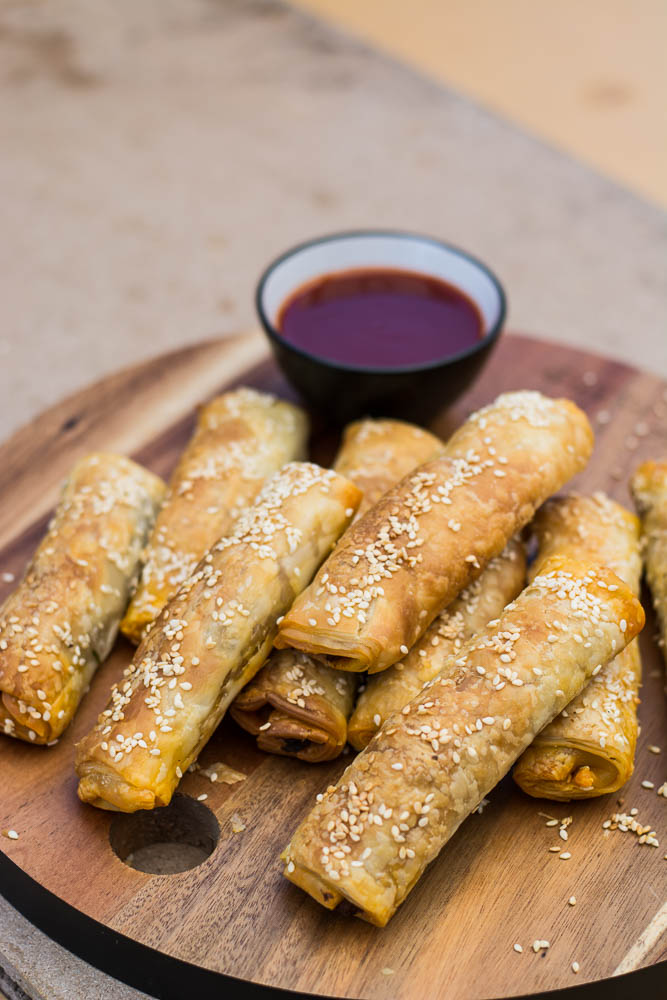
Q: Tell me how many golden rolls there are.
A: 9